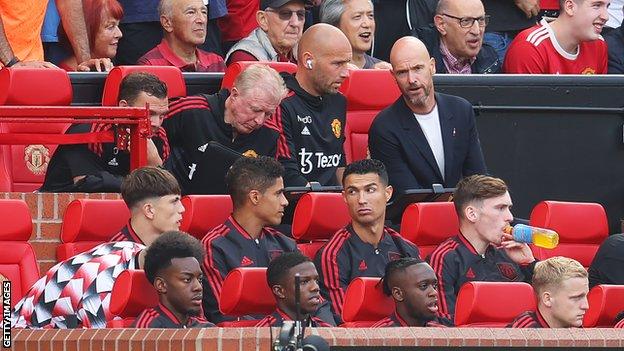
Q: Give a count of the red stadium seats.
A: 15